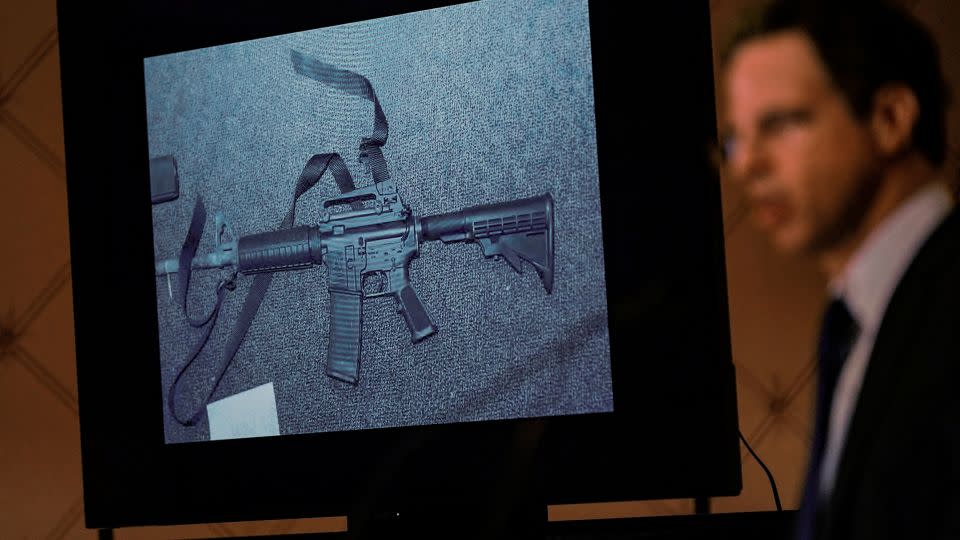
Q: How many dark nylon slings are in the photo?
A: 1